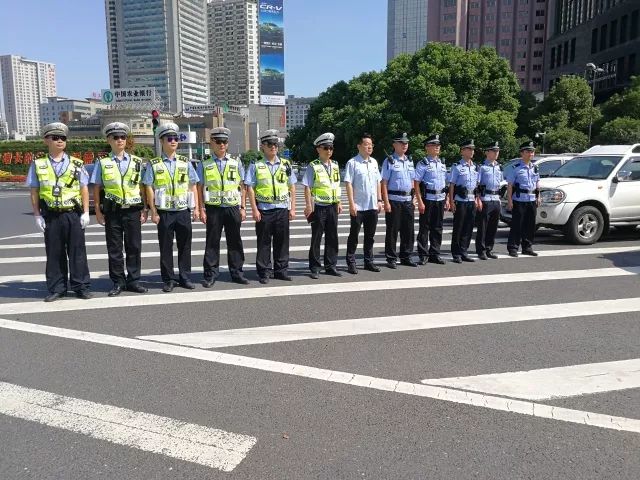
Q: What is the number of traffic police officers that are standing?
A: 6